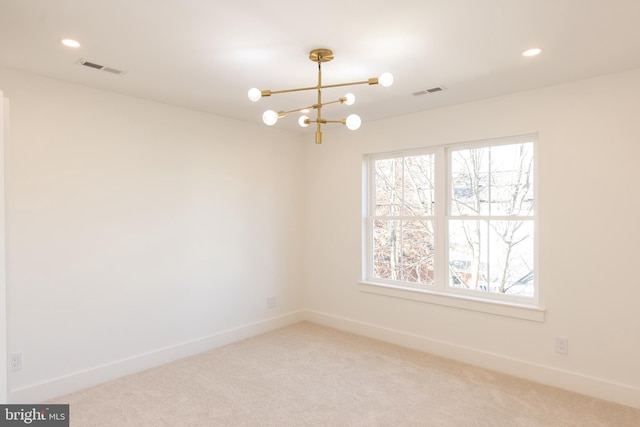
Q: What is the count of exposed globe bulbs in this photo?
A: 6